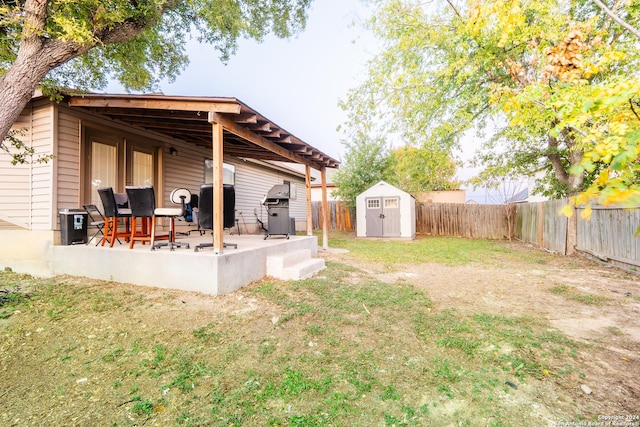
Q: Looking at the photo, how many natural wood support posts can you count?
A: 3